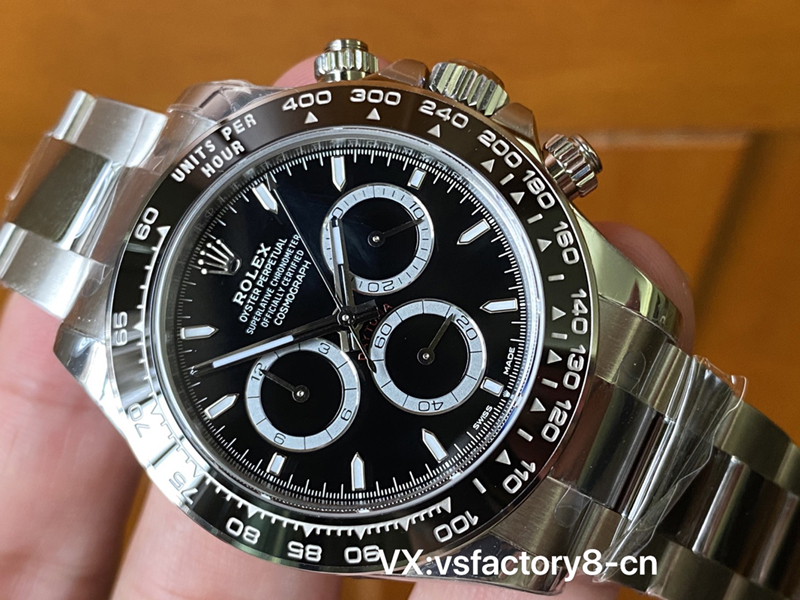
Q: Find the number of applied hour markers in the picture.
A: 11